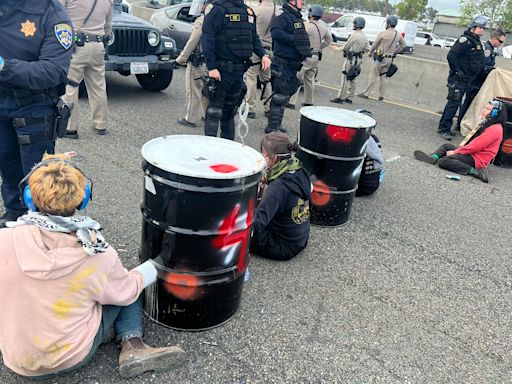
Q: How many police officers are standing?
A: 11